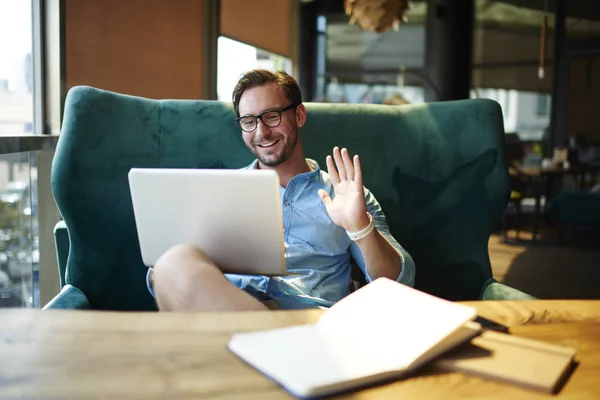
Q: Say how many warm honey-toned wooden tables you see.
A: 1